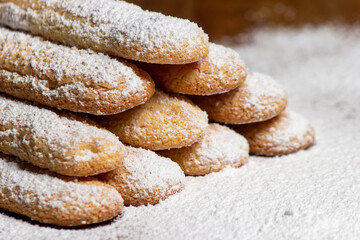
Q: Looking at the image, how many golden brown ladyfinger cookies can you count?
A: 10